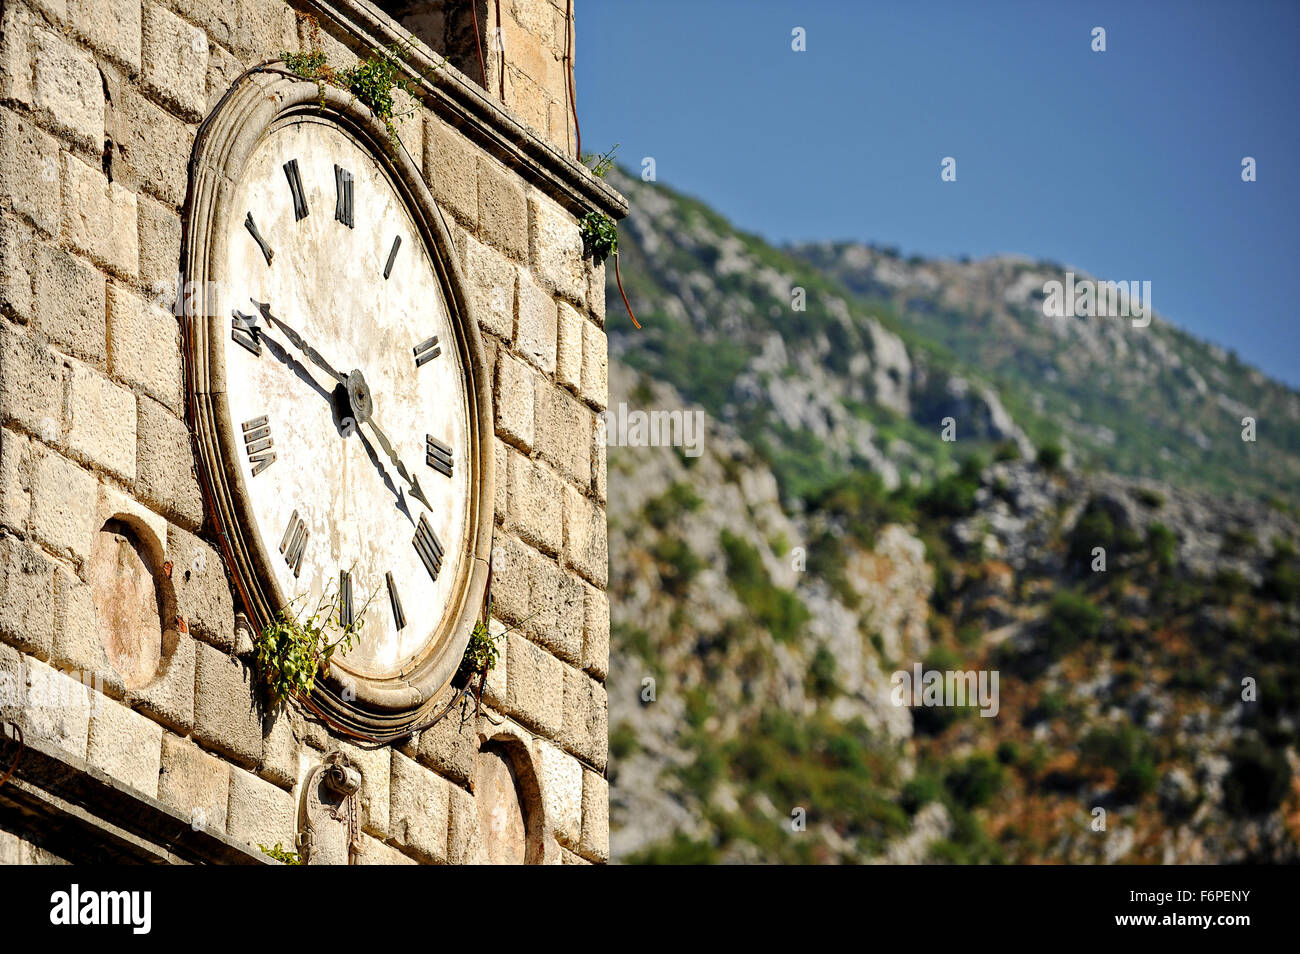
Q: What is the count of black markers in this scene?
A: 12